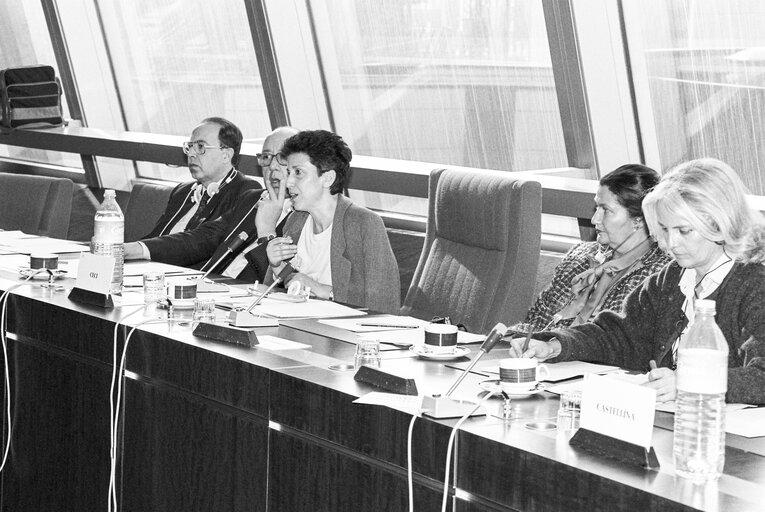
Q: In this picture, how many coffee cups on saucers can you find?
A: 4